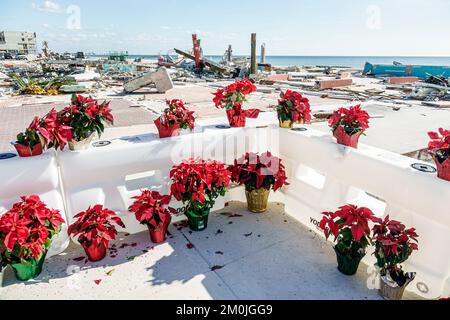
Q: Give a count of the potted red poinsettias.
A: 14